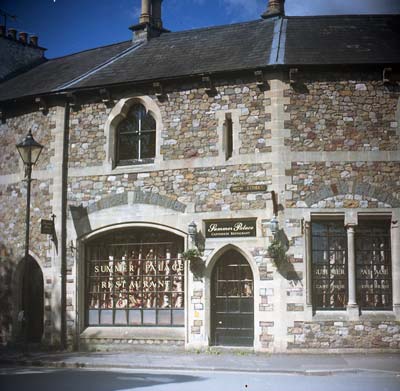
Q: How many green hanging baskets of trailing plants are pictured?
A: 2